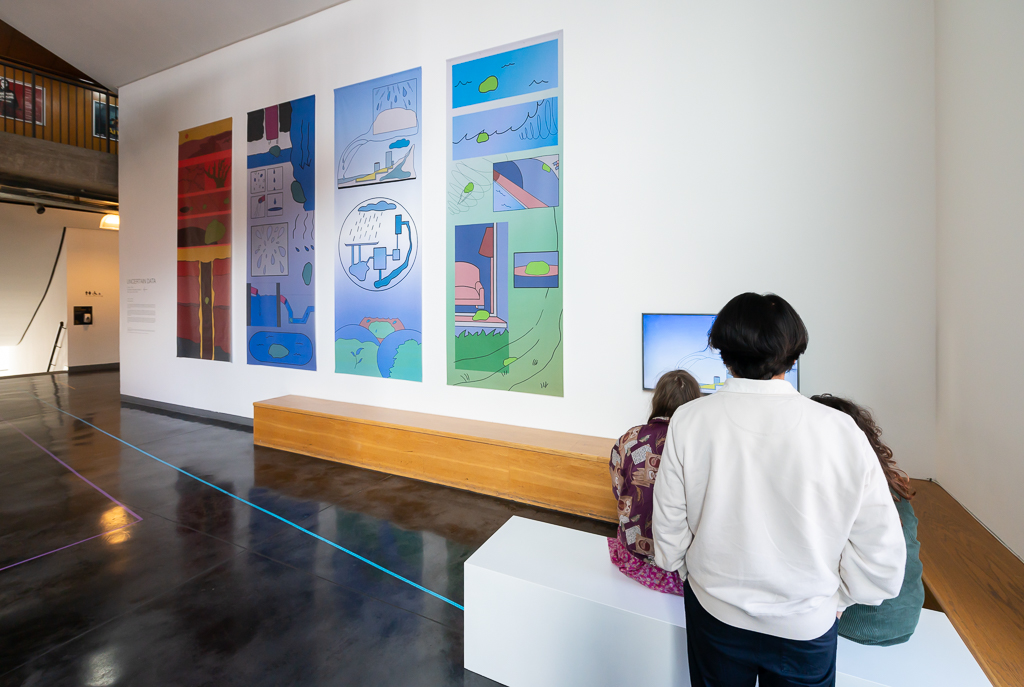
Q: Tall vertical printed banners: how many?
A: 4